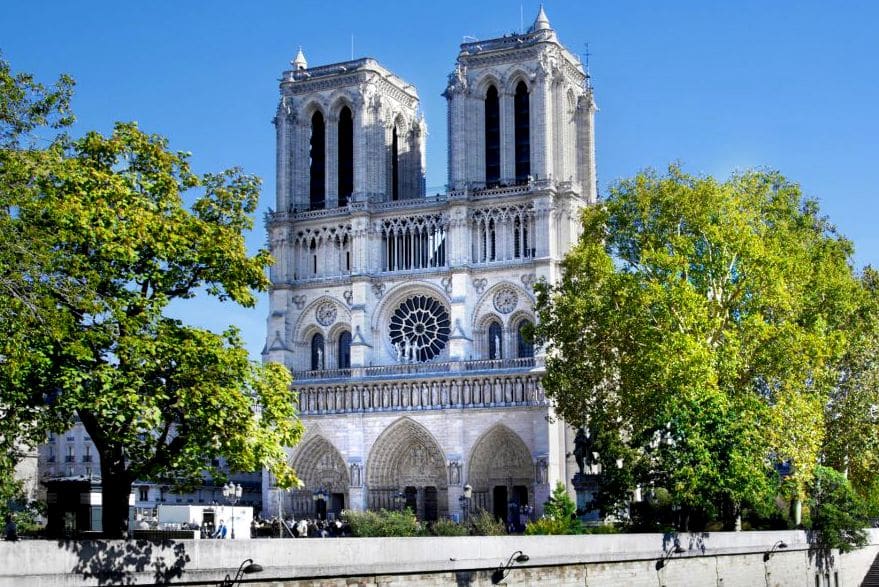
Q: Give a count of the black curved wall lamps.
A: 4